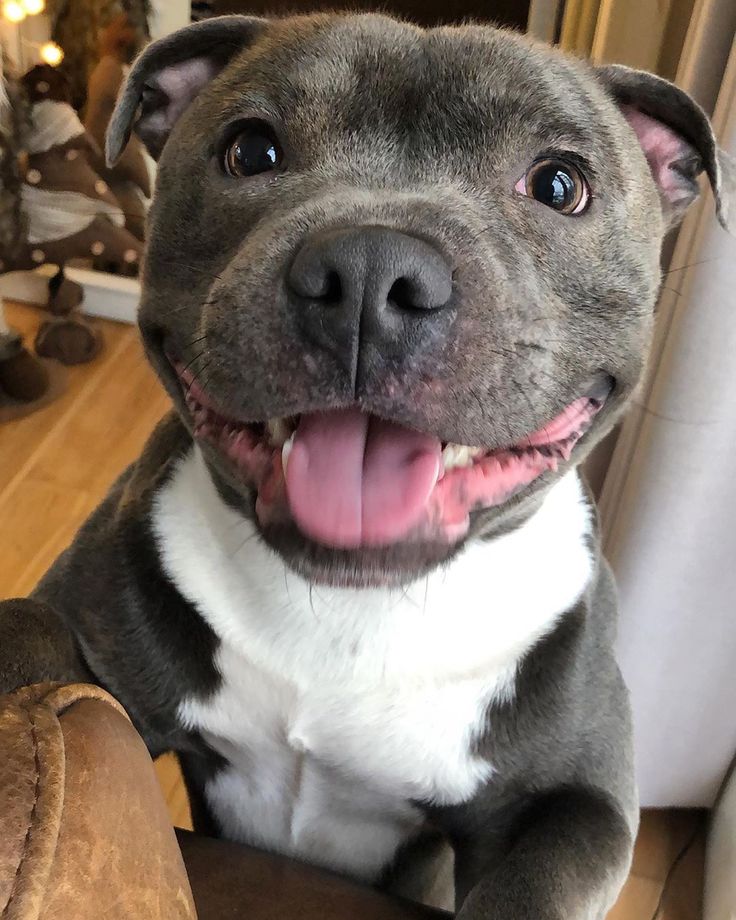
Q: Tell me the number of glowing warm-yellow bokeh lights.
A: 3